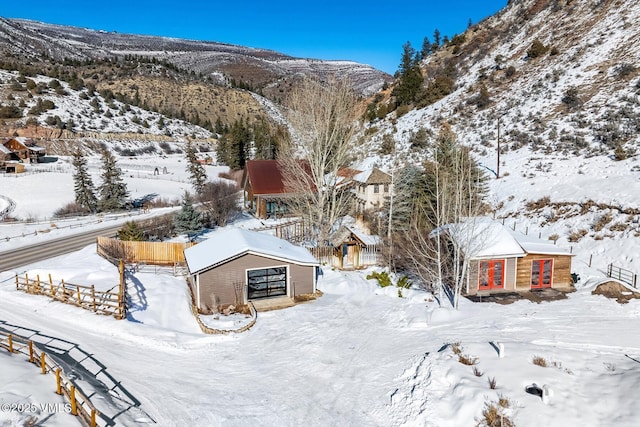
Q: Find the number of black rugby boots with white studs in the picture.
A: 0